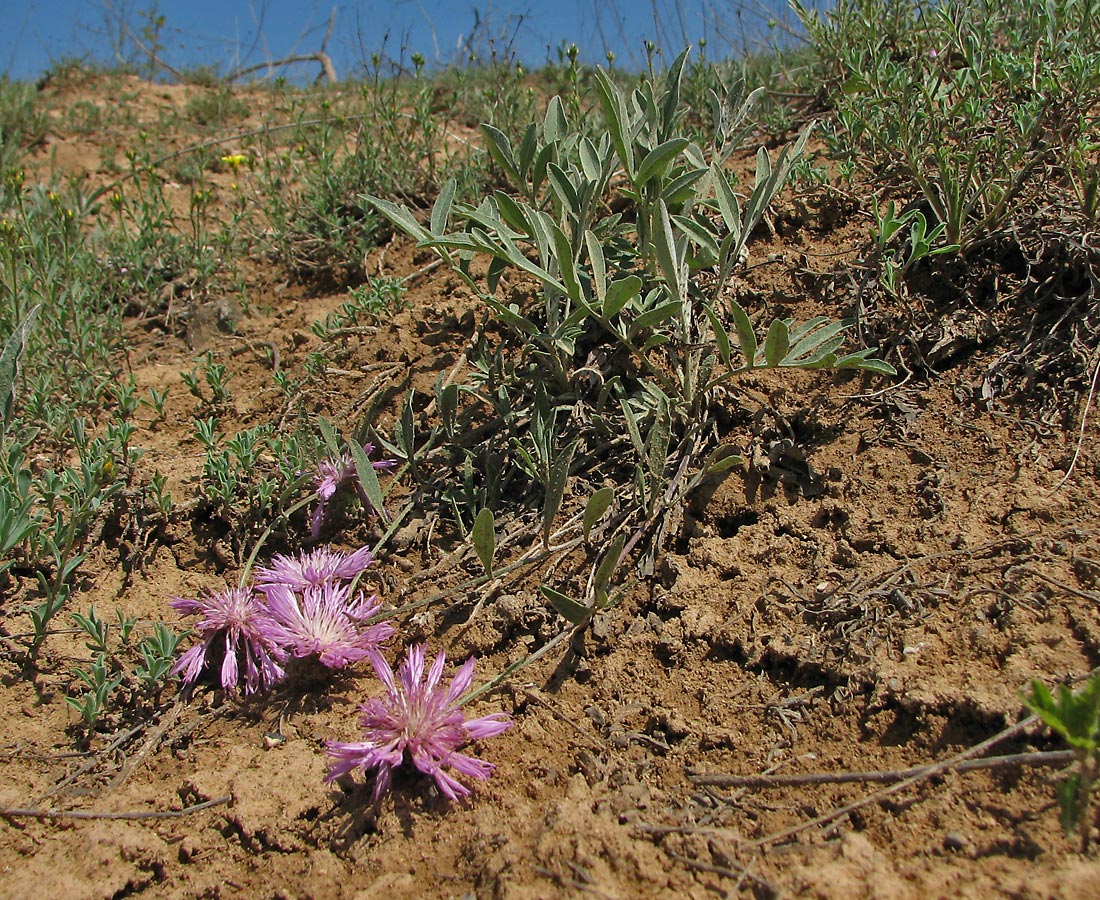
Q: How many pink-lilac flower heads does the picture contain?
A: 5